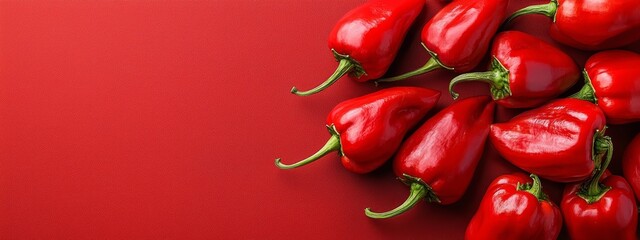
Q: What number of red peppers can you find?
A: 11